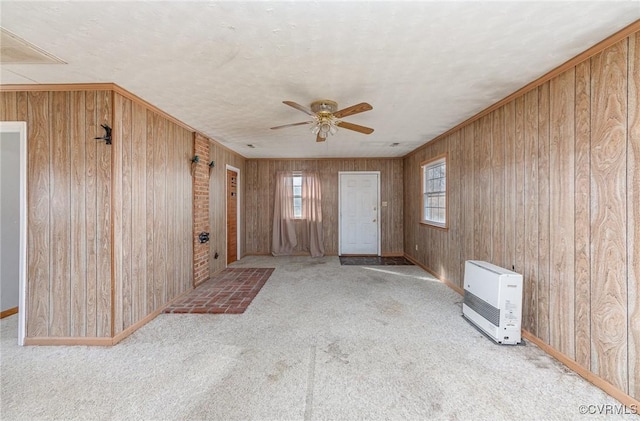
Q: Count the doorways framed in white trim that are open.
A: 1